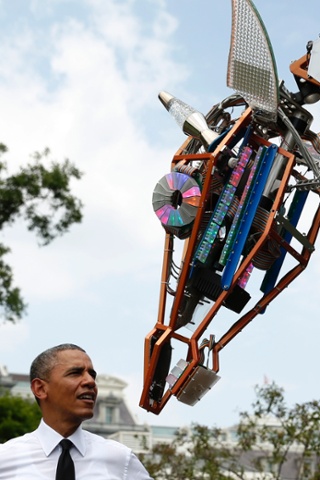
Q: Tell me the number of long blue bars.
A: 2